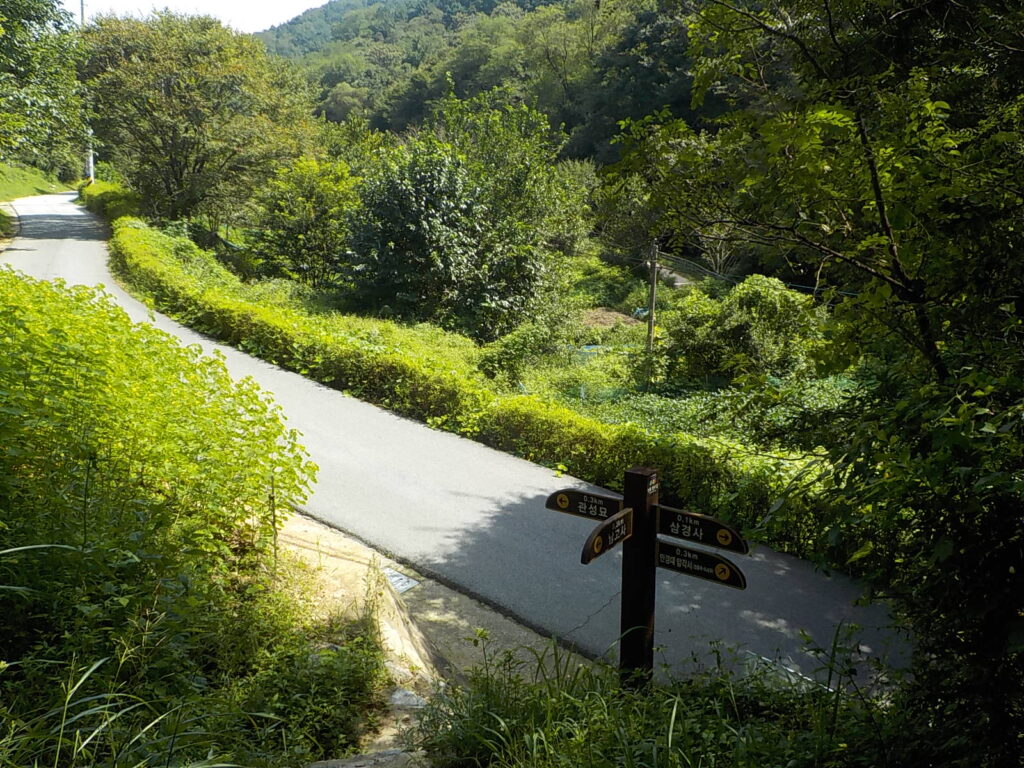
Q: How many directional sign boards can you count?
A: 4